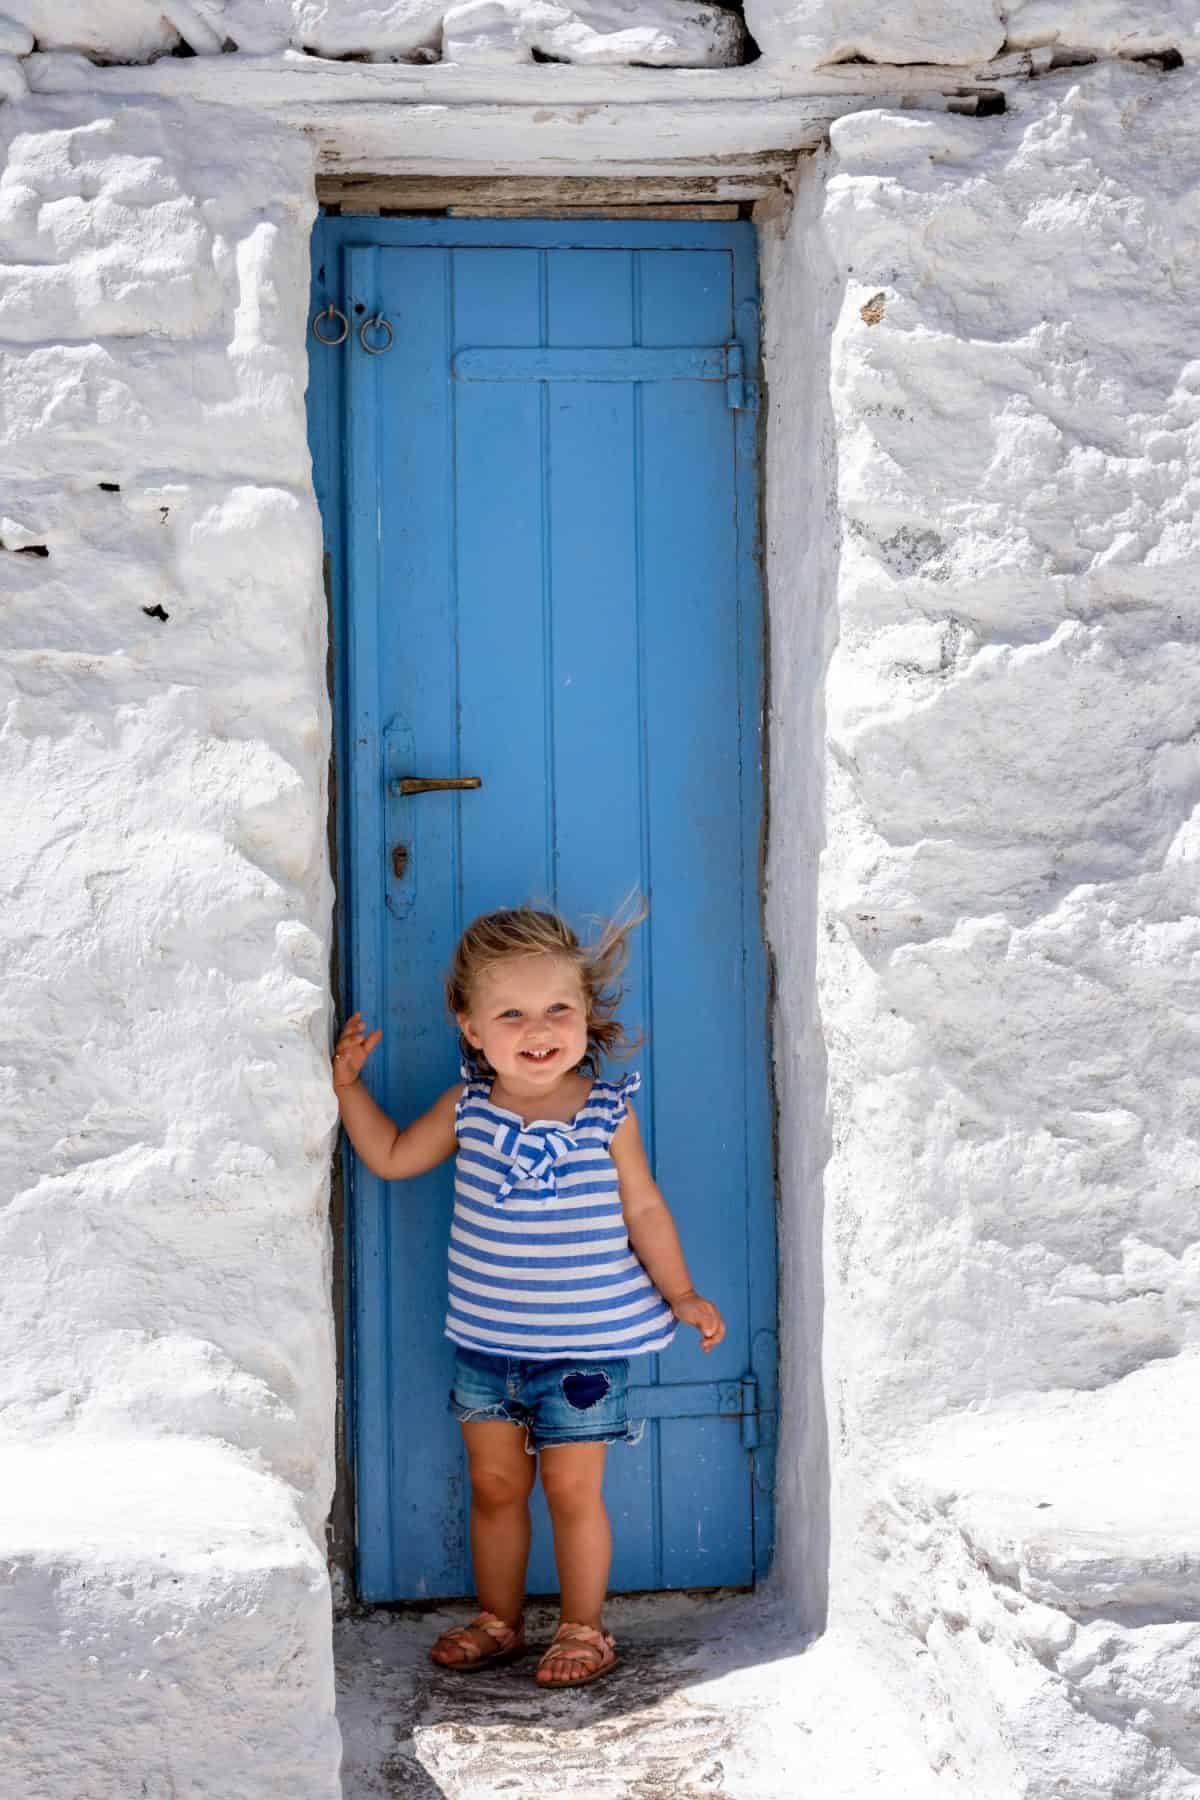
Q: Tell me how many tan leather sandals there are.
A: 2